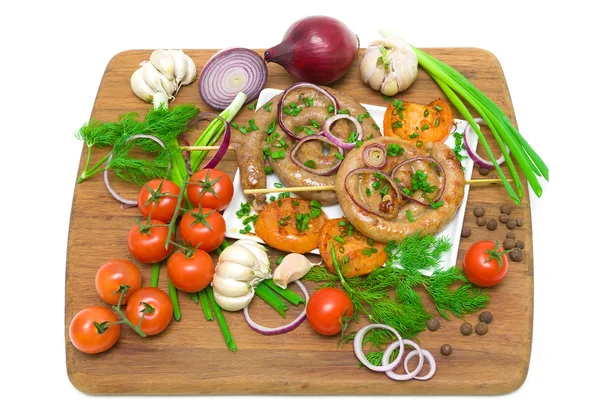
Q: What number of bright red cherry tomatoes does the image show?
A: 10